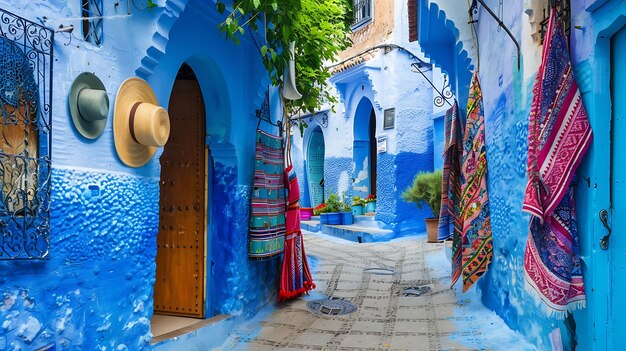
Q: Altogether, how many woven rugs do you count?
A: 5